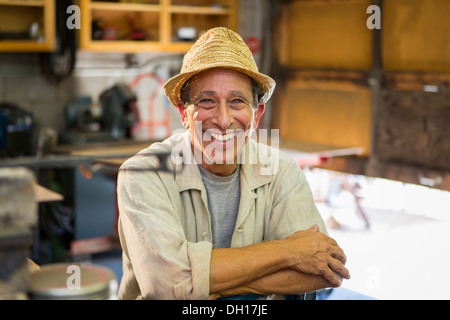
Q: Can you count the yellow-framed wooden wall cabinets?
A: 2